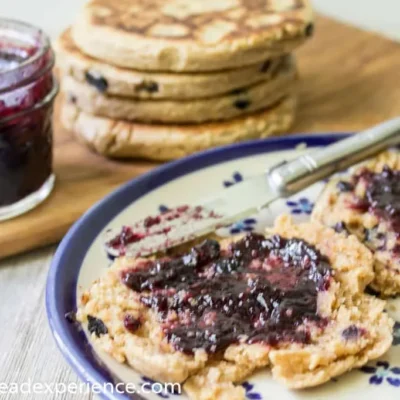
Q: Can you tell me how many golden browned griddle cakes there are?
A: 4